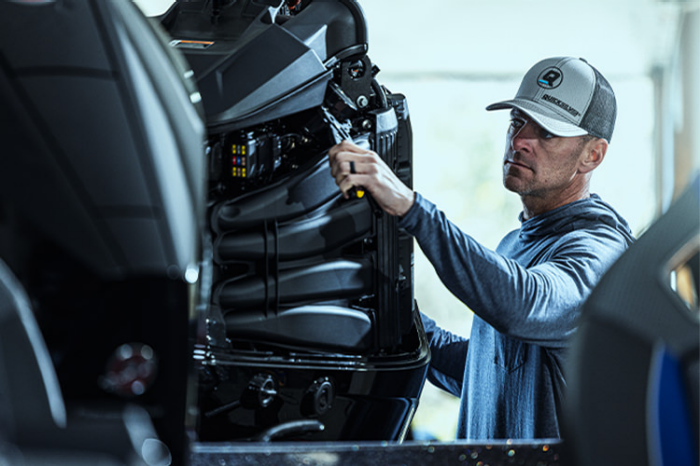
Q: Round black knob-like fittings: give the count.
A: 2